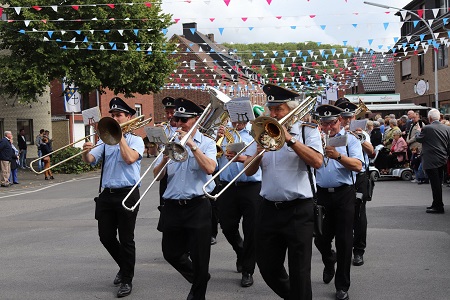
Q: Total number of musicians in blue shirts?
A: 7